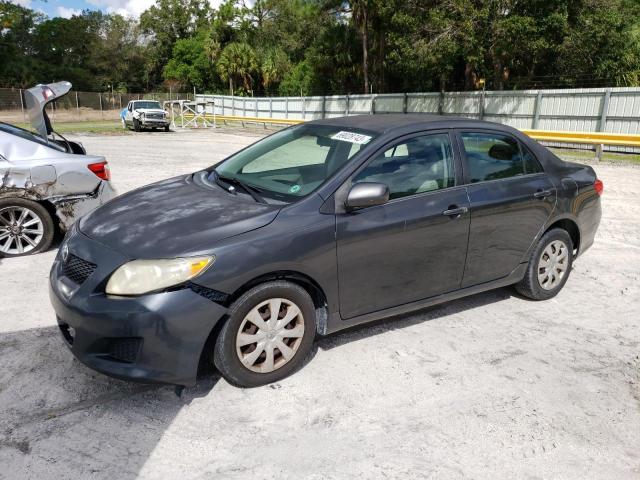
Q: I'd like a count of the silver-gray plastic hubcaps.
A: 2